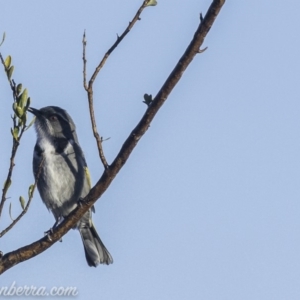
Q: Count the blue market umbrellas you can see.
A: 0